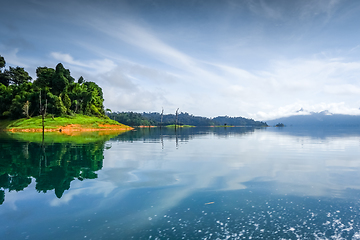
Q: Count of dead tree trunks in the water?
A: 3